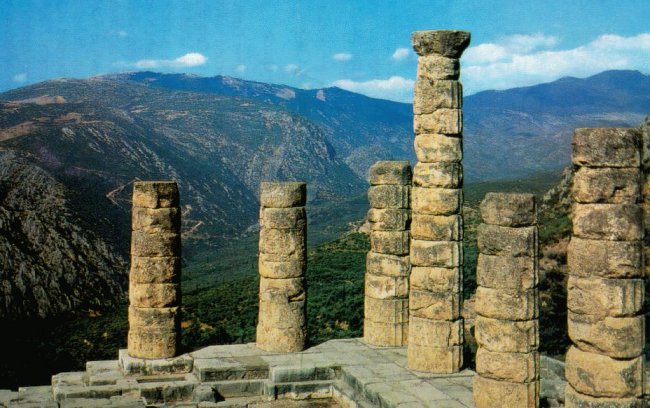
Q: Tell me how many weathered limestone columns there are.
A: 6